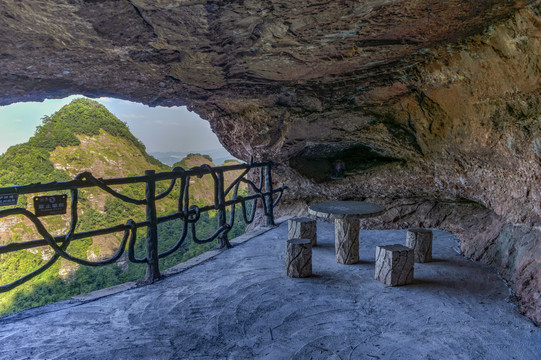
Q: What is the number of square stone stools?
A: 2